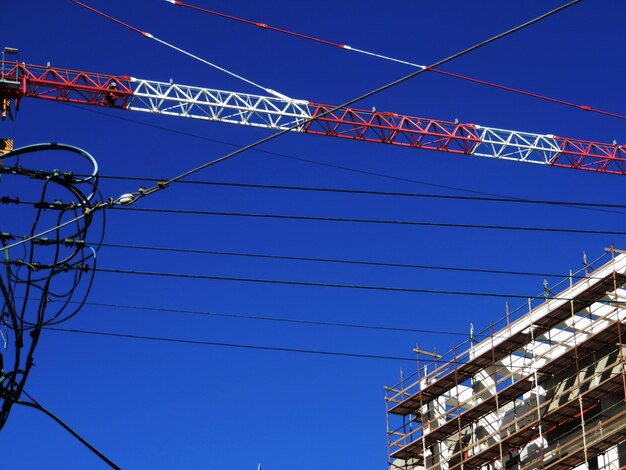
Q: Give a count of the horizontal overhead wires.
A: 6